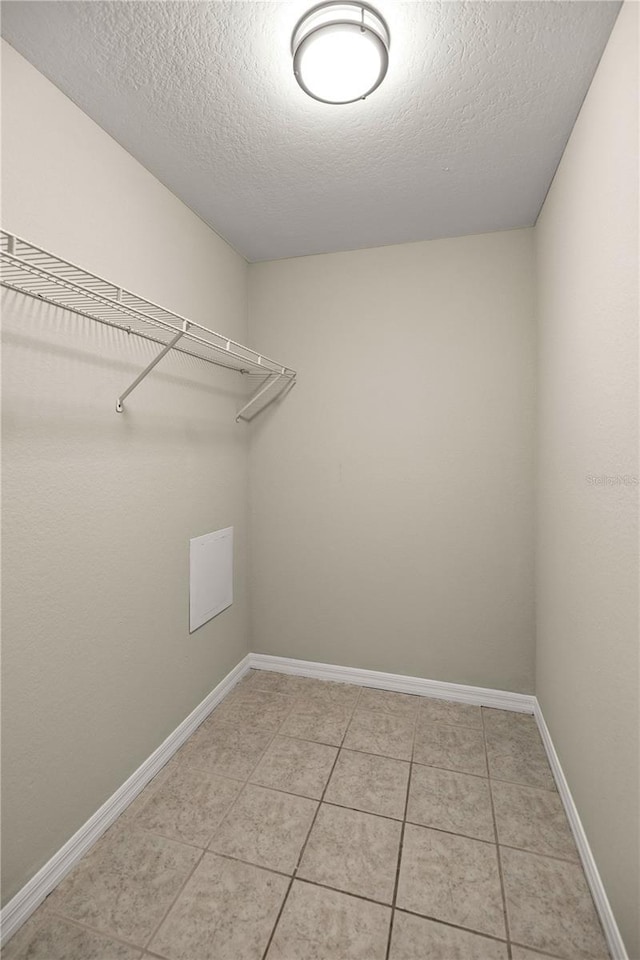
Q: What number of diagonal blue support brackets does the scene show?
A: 0